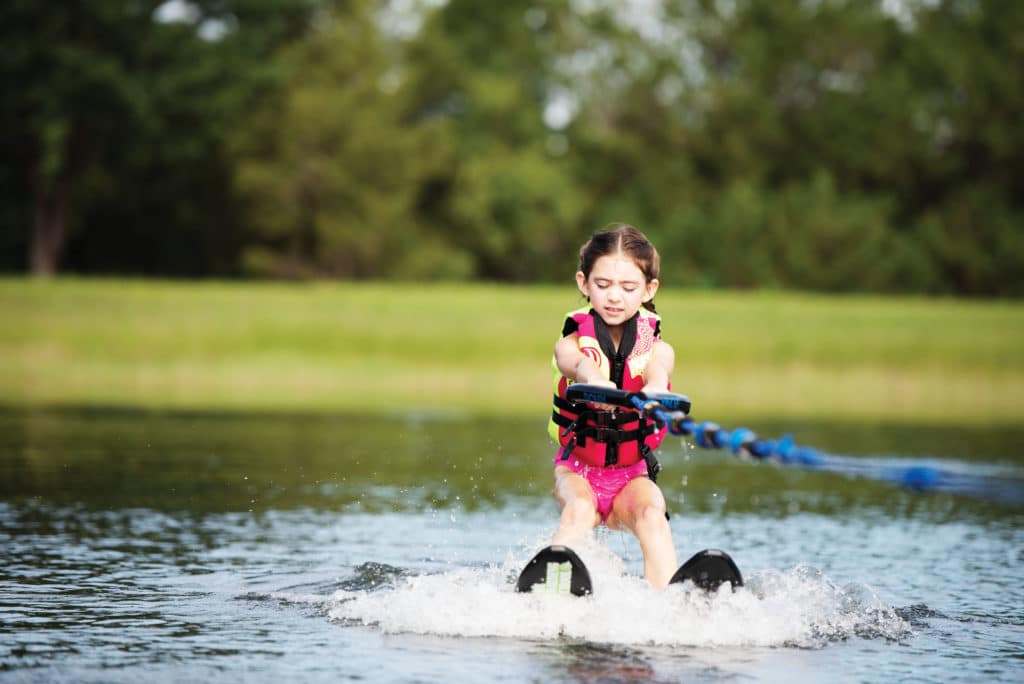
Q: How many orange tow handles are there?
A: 0